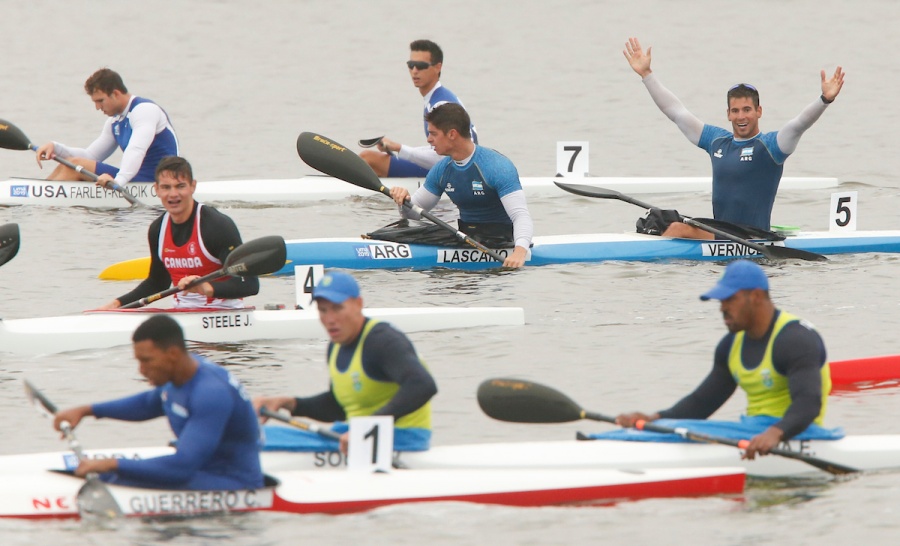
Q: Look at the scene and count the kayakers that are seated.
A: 8